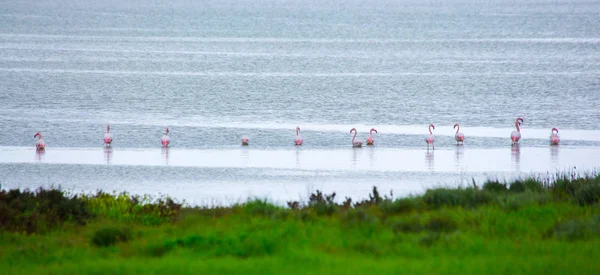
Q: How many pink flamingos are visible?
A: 11